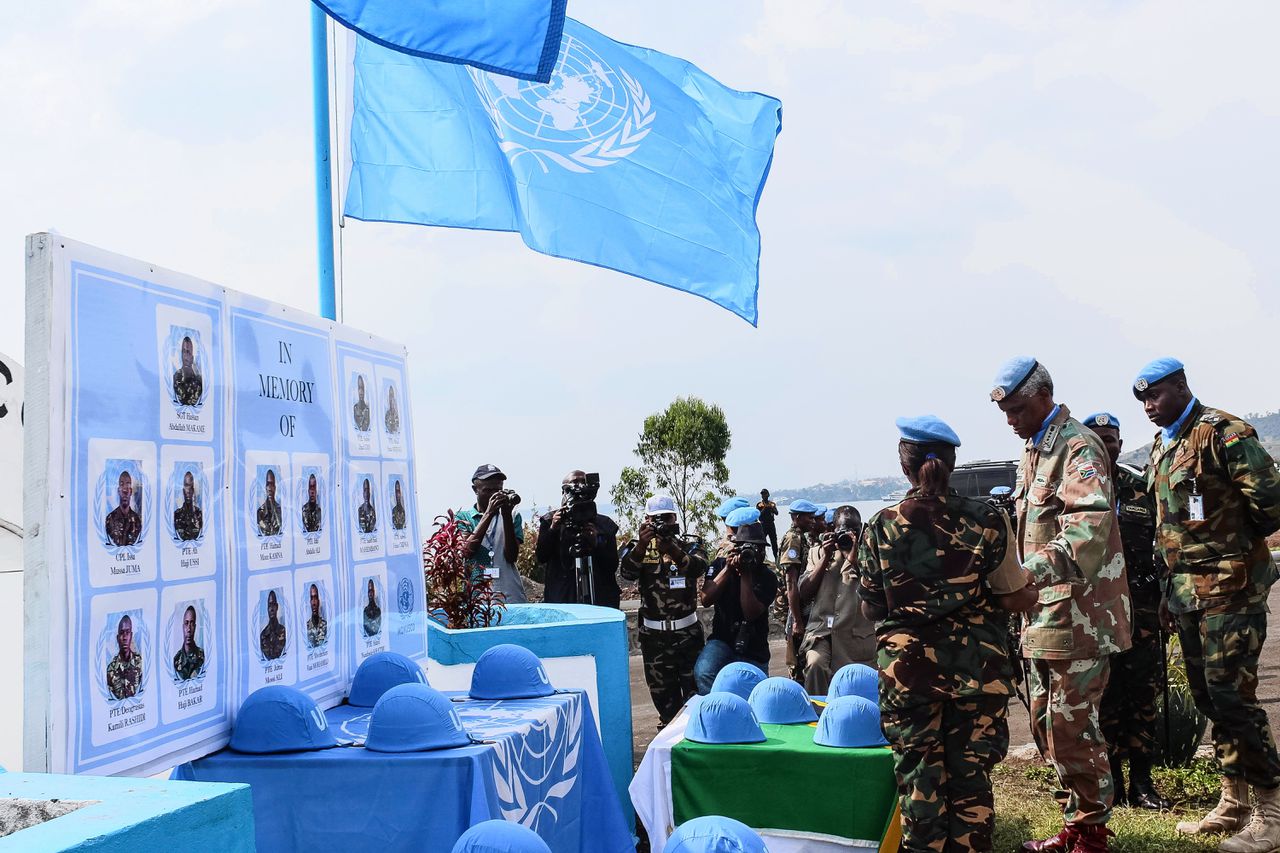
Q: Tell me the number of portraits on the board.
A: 14